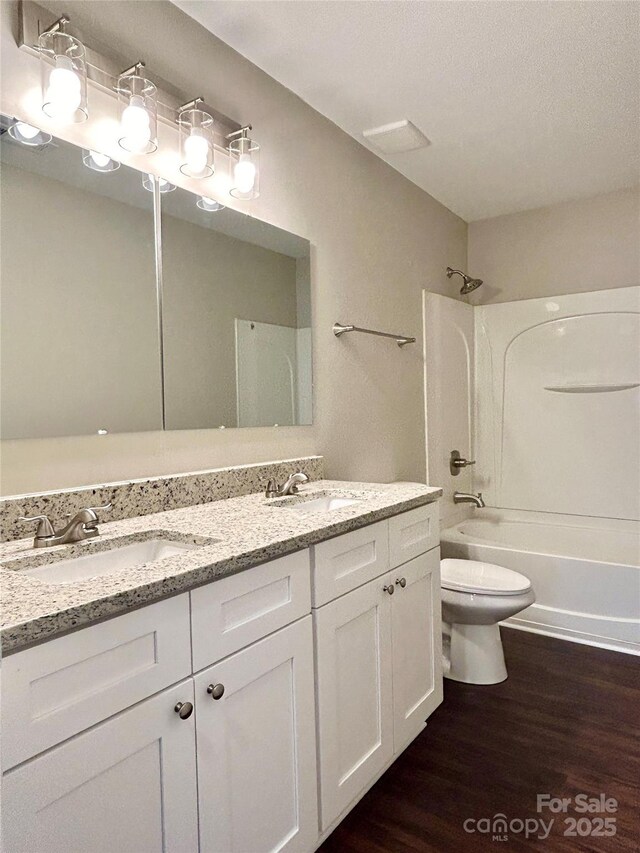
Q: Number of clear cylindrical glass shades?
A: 4